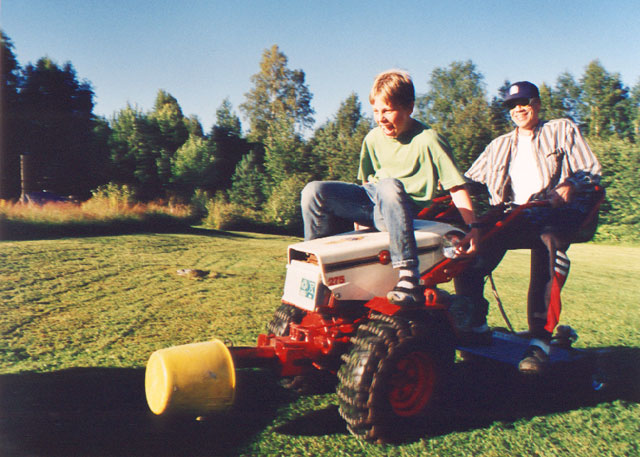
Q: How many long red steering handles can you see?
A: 2